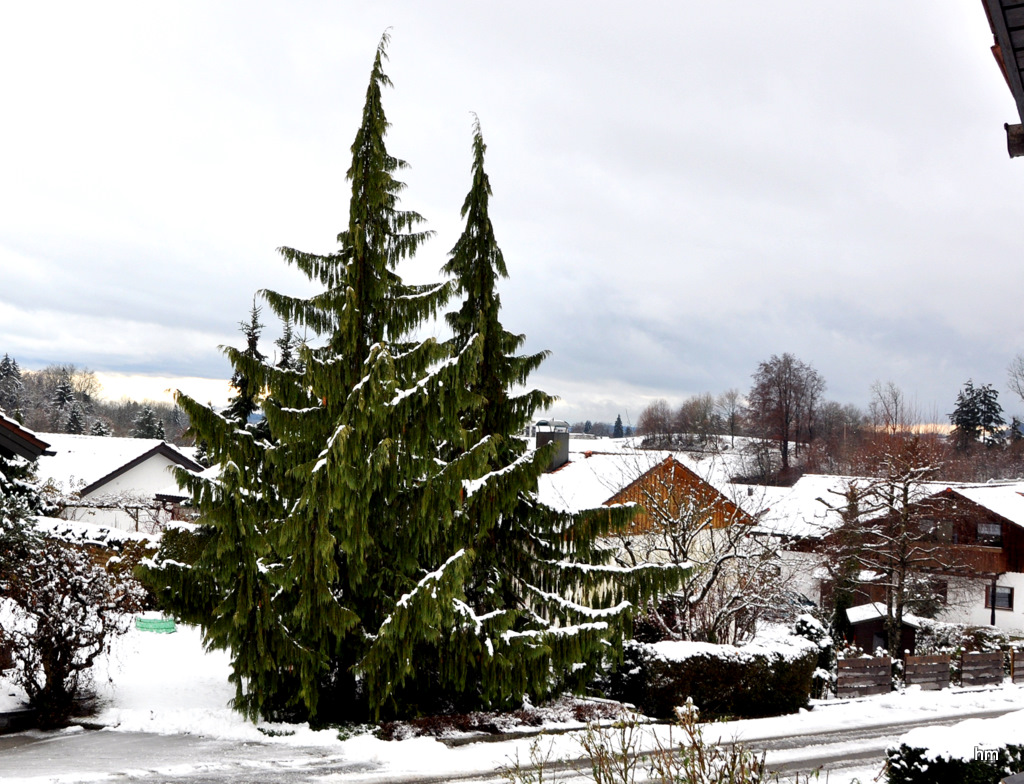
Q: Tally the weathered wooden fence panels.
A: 4